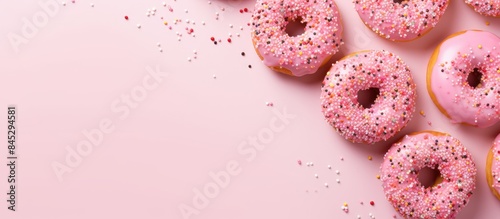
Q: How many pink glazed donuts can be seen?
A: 7